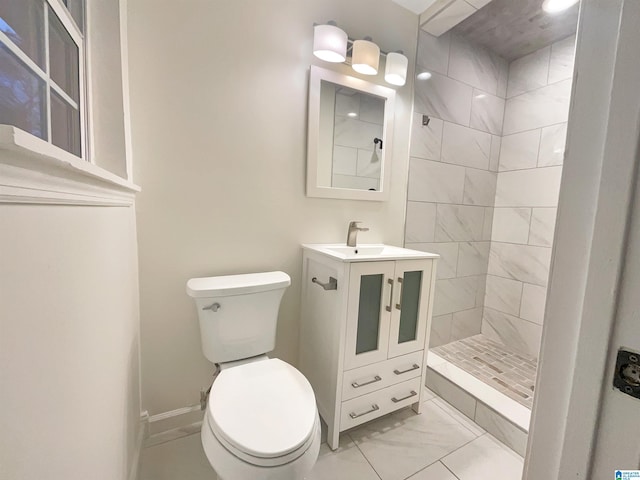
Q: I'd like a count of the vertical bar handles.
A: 2